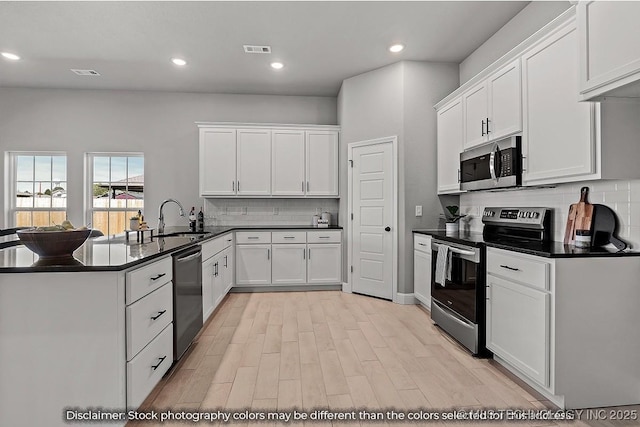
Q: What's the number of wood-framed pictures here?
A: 0